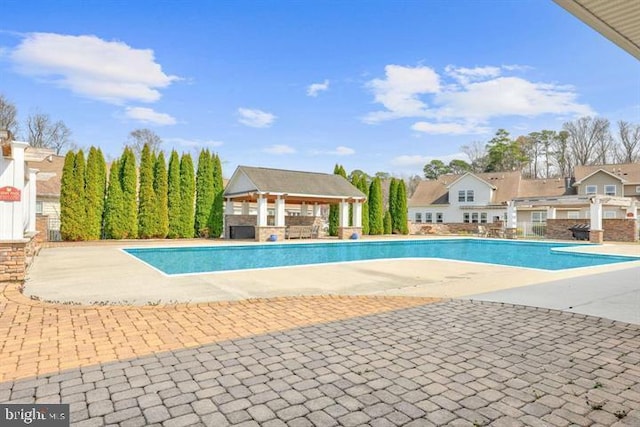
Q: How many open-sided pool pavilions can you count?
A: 1